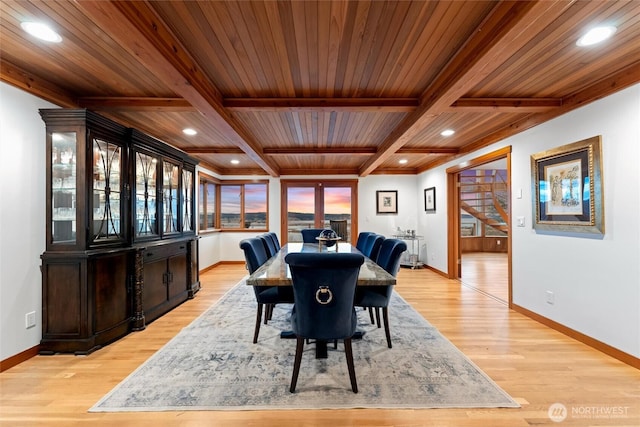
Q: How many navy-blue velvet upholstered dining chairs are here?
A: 8